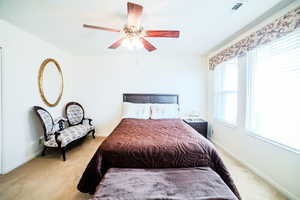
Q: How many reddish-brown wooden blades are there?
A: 5